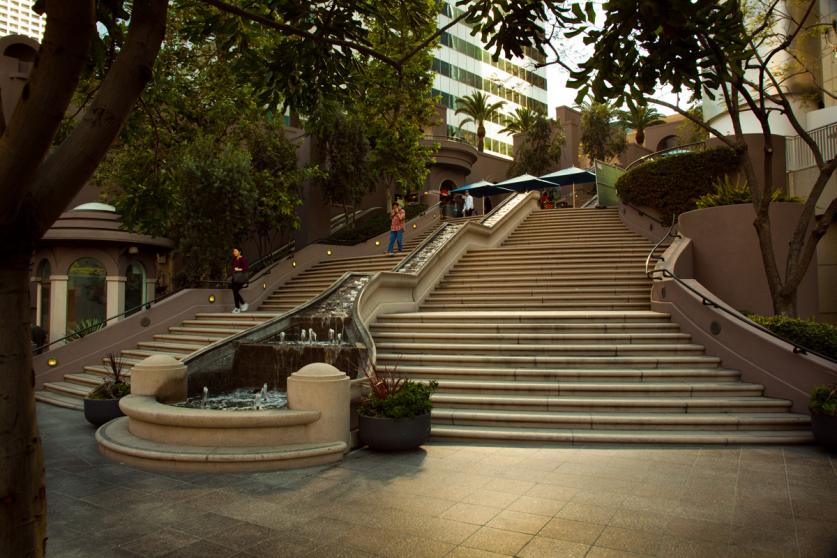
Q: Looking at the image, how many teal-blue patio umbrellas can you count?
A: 3